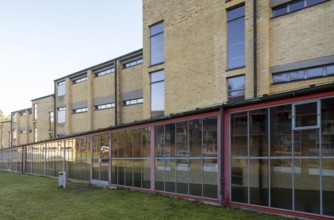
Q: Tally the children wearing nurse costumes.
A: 0